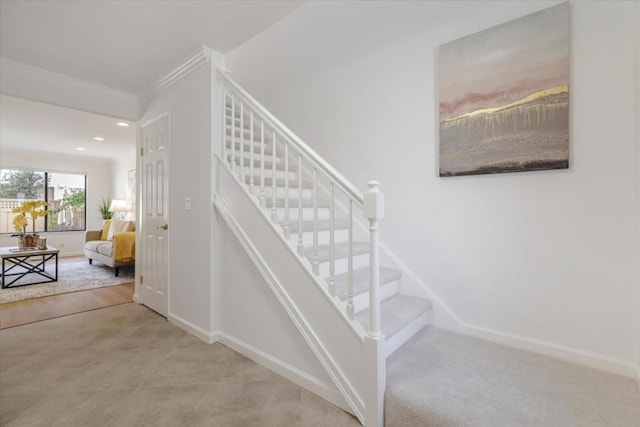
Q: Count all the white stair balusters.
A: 11